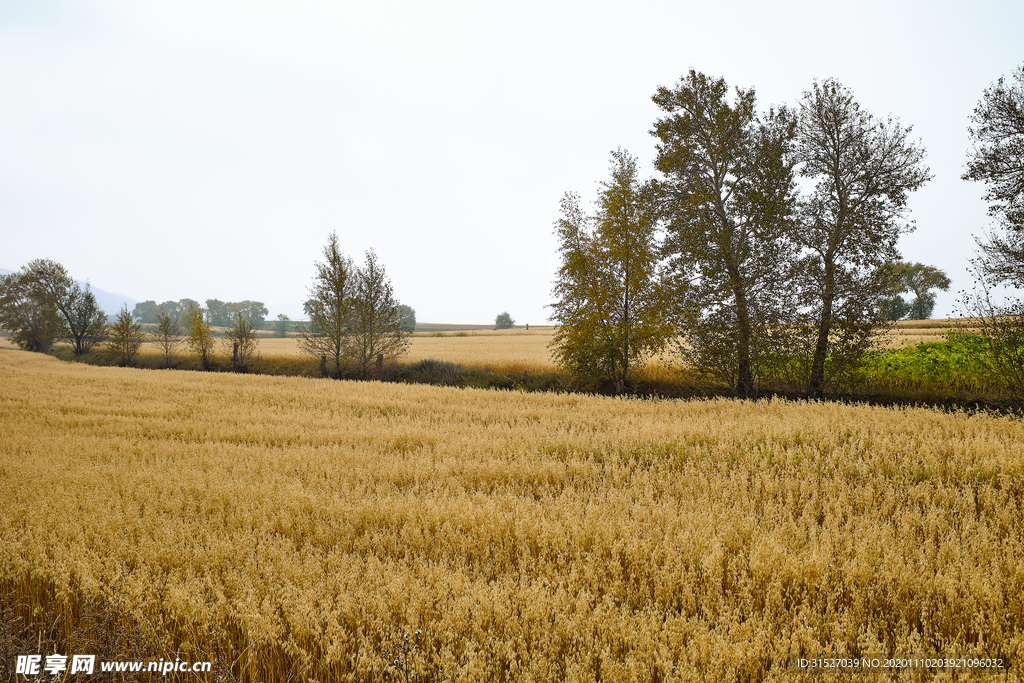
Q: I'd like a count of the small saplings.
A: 4